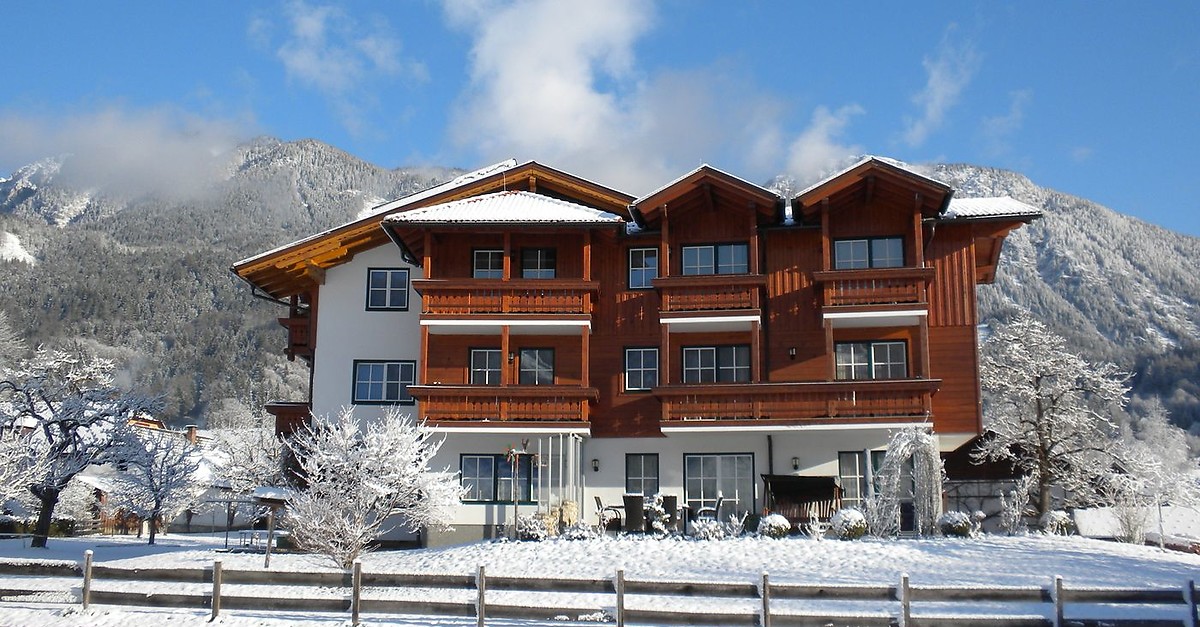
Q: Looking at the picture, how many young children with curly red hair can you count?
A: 0